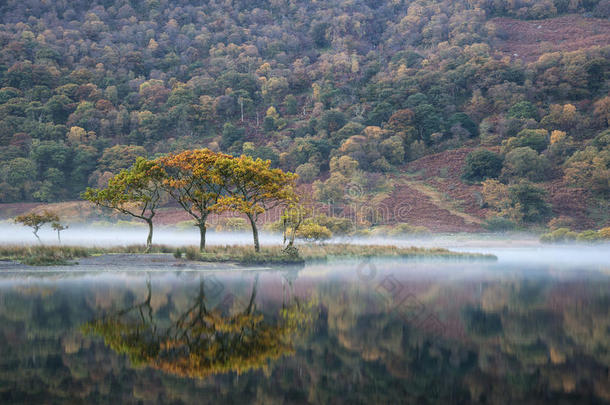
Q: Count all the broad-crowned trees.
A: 3